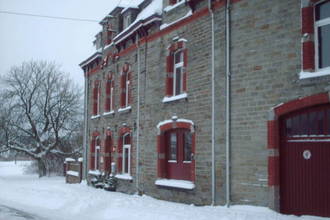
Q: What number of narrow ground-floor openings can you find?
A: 3